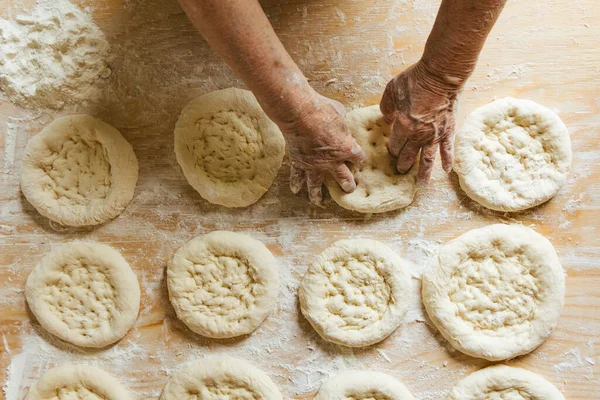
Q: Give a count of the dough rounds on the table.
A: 12